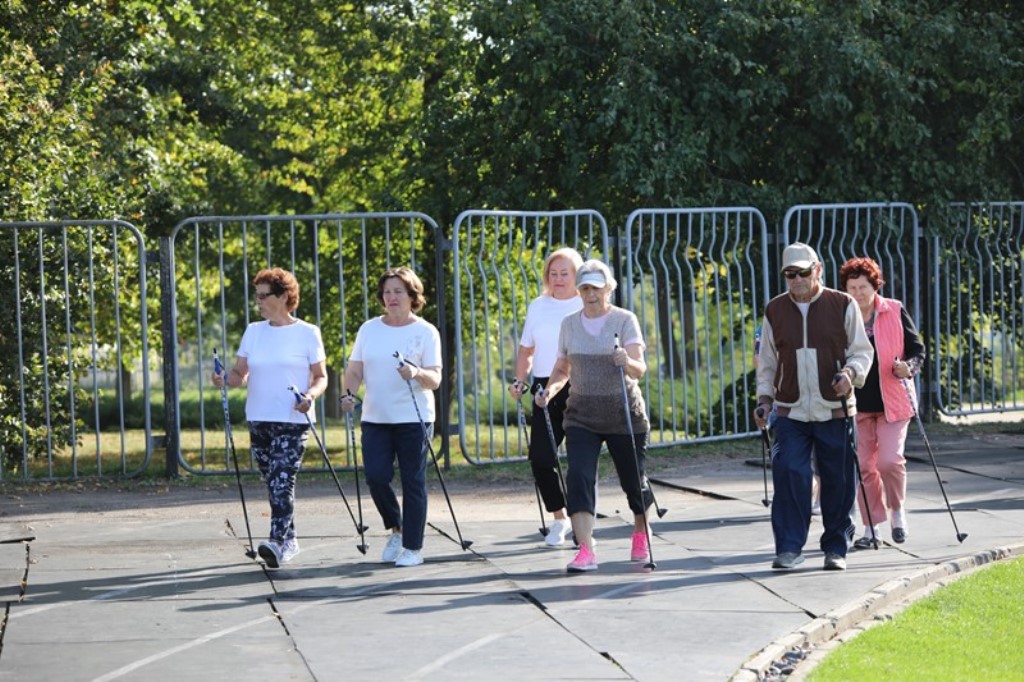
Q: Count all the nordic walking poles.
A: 12